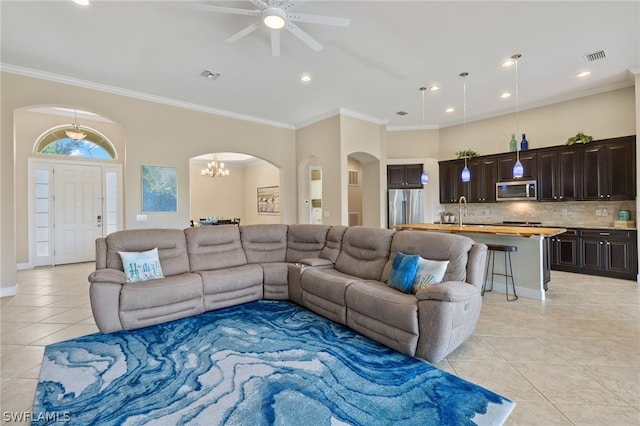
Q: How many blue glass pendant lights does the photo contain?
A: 3